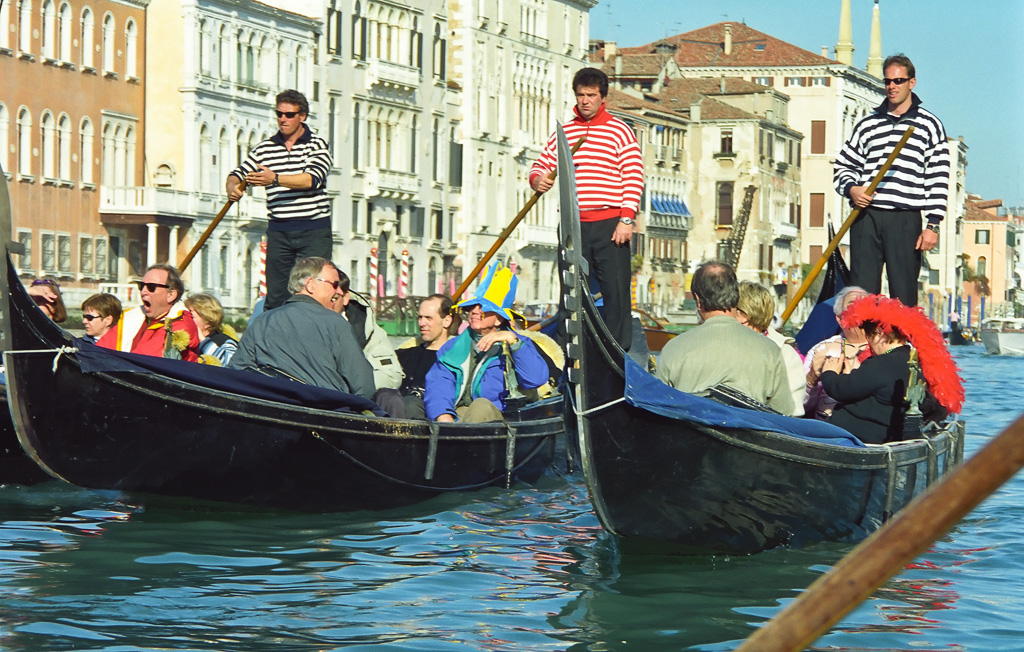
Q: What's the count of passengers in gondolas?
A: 12